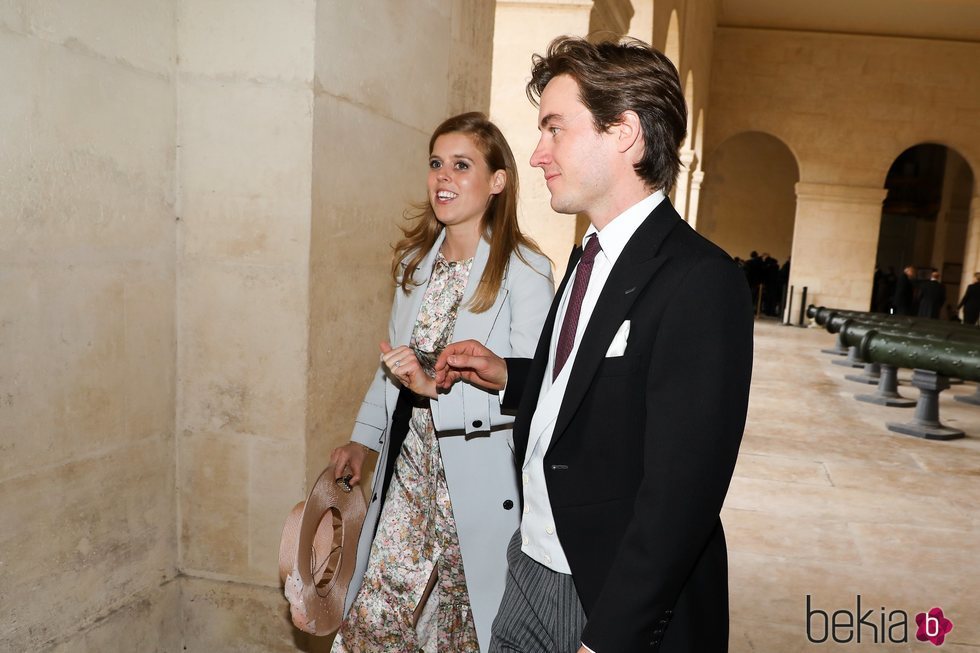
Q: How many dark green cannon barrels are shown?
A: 5